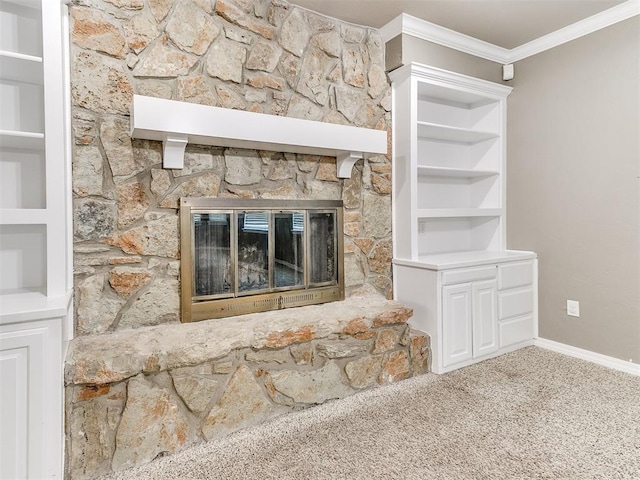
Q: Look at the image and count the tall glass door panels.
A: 4